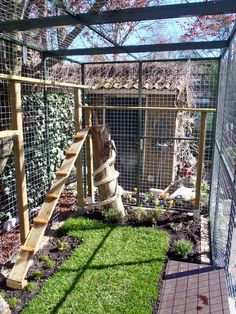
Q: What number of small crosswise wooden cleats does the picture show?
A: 6